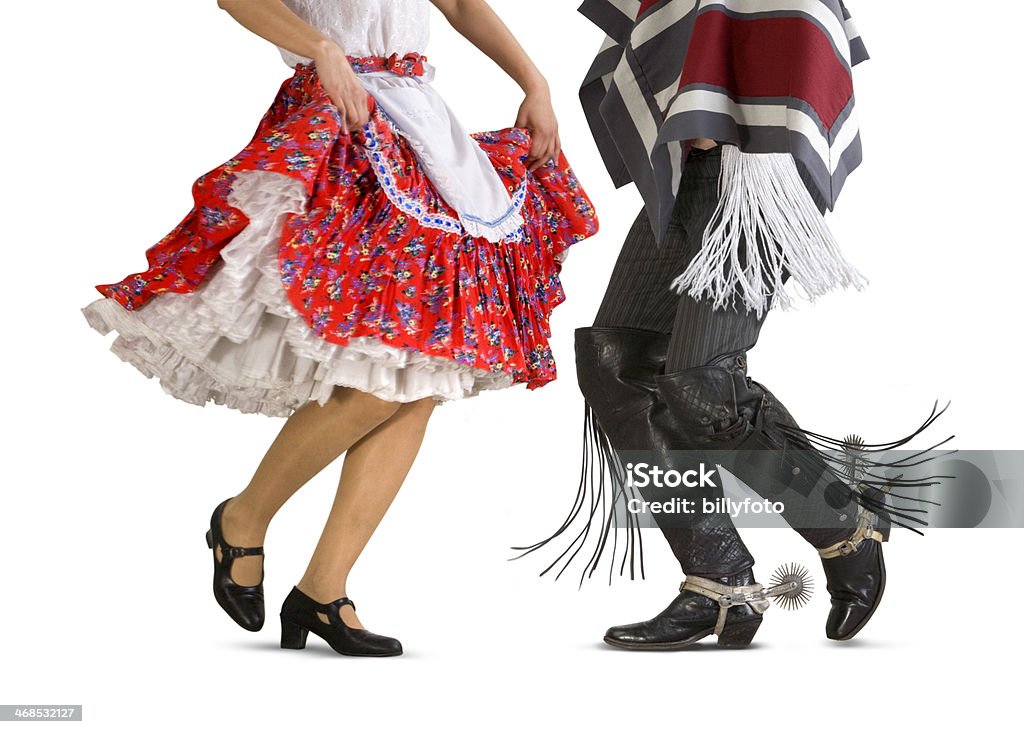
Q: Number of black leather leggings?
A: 2